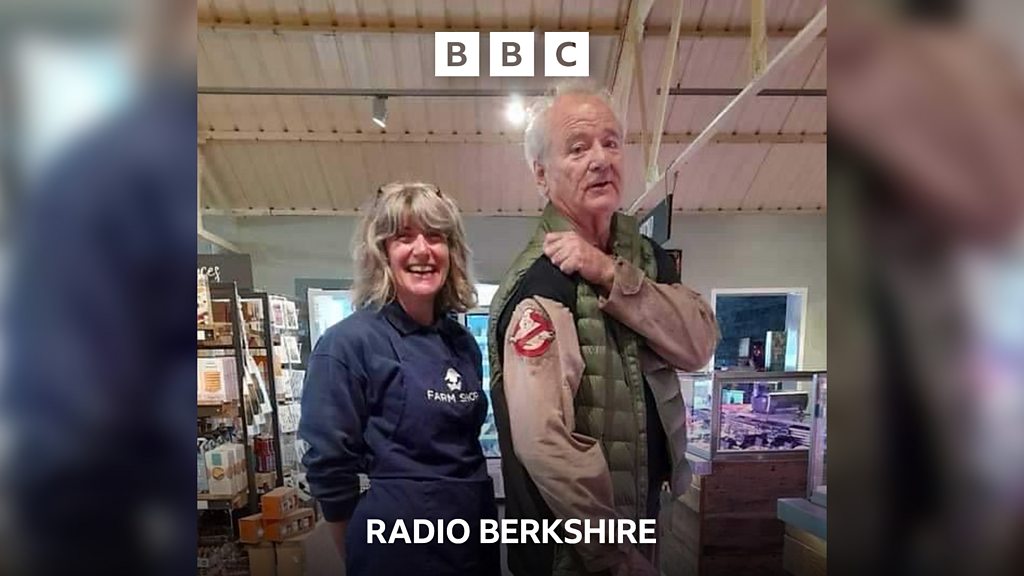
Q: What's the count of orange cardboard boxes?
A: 3